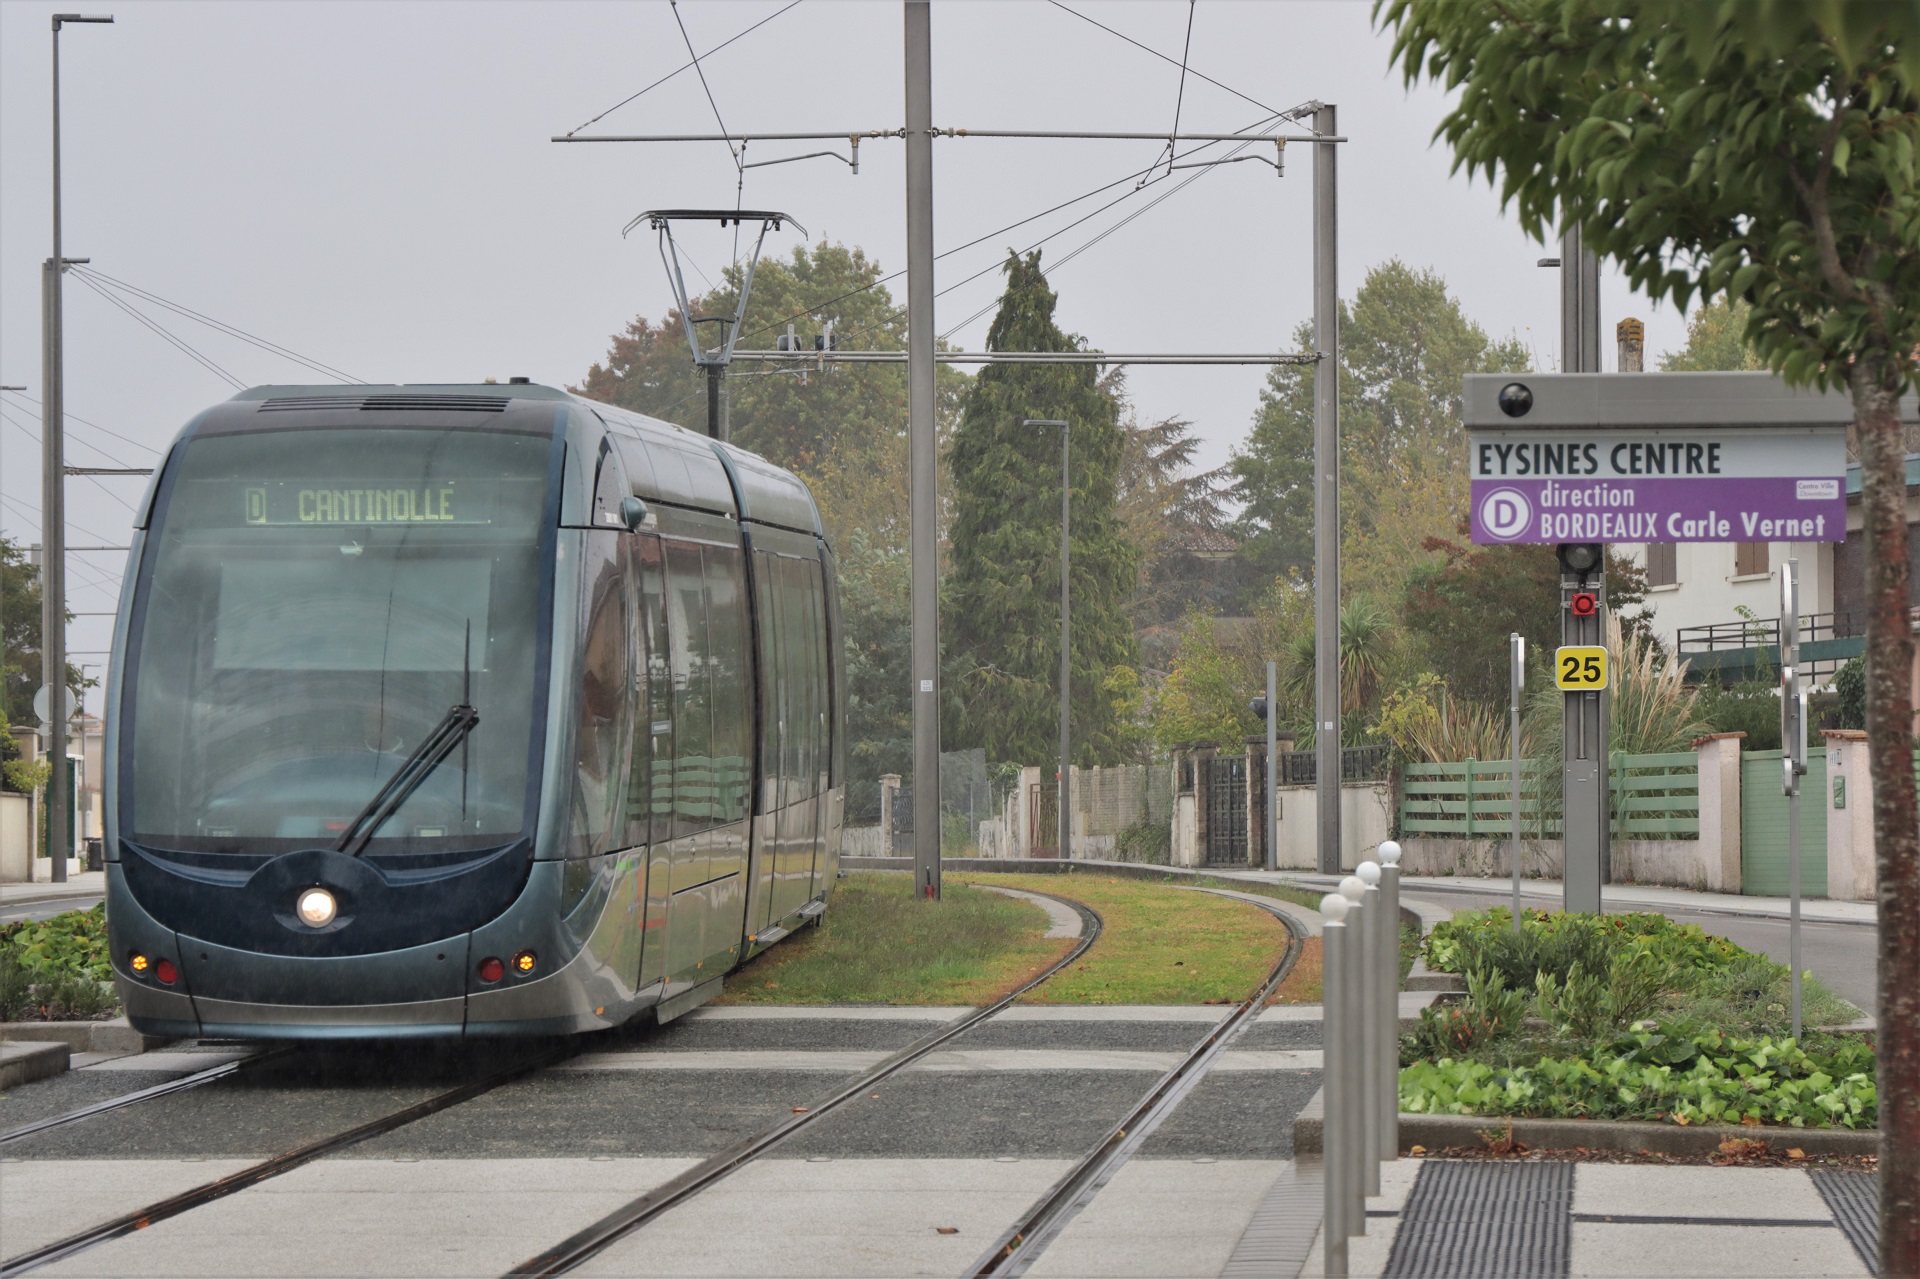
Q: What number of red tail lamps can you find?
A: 2